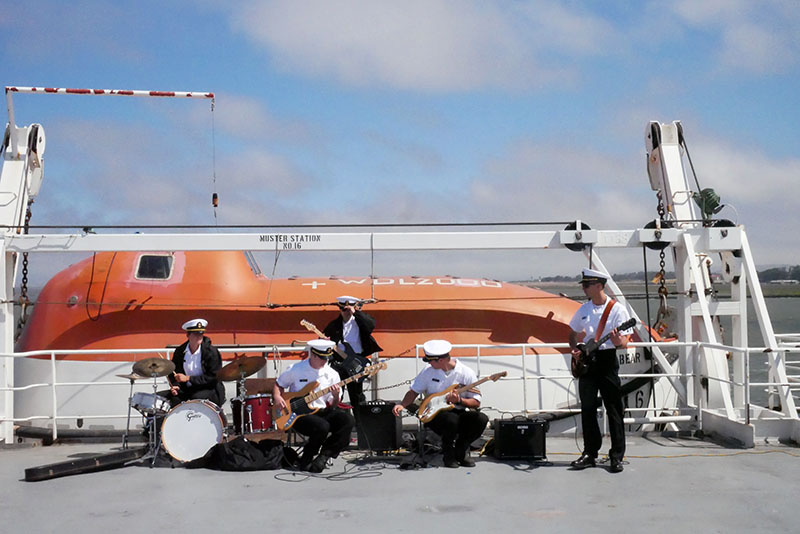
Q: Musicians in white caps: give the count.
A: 5